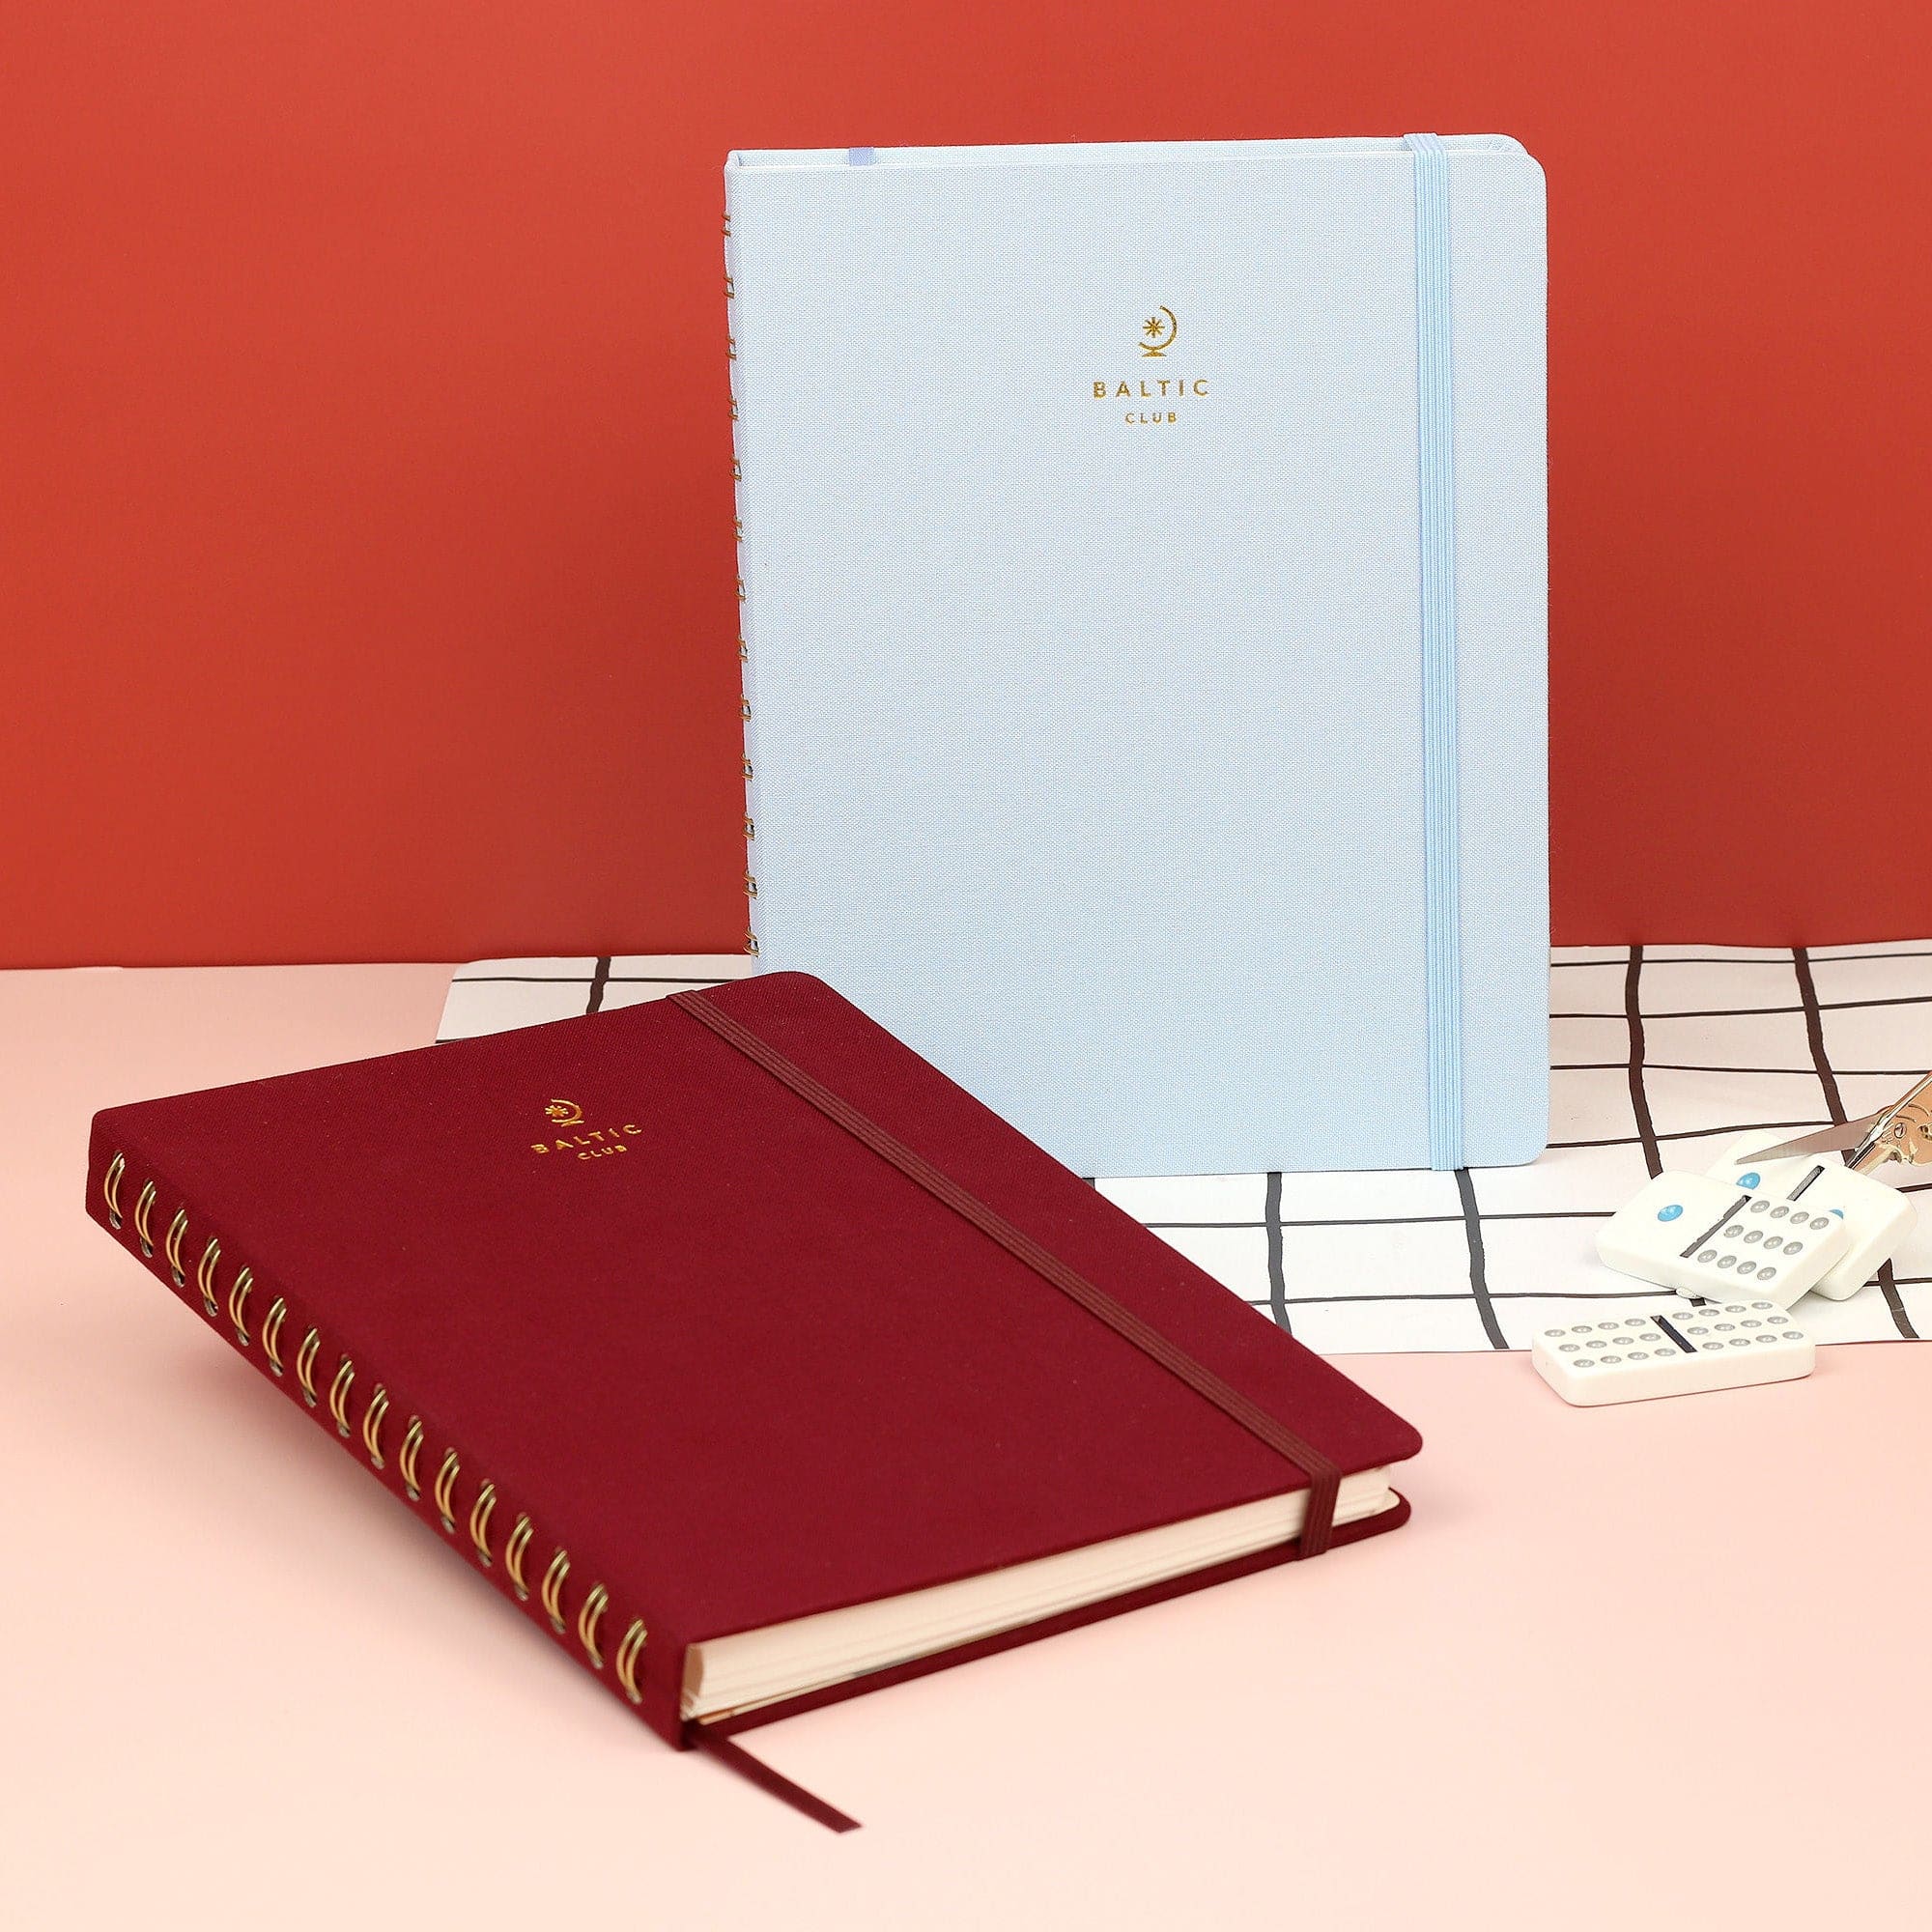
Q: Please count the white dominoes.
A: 3